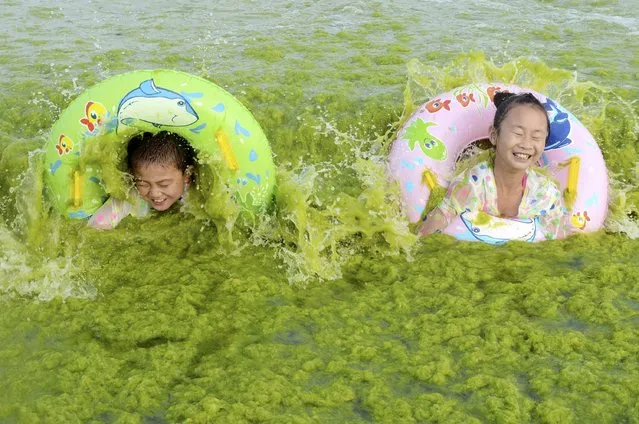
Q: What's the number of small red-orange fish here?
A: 3